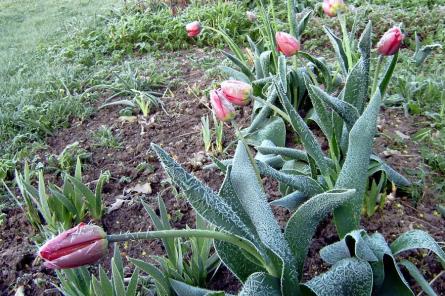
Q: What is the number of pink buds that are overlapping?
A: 2